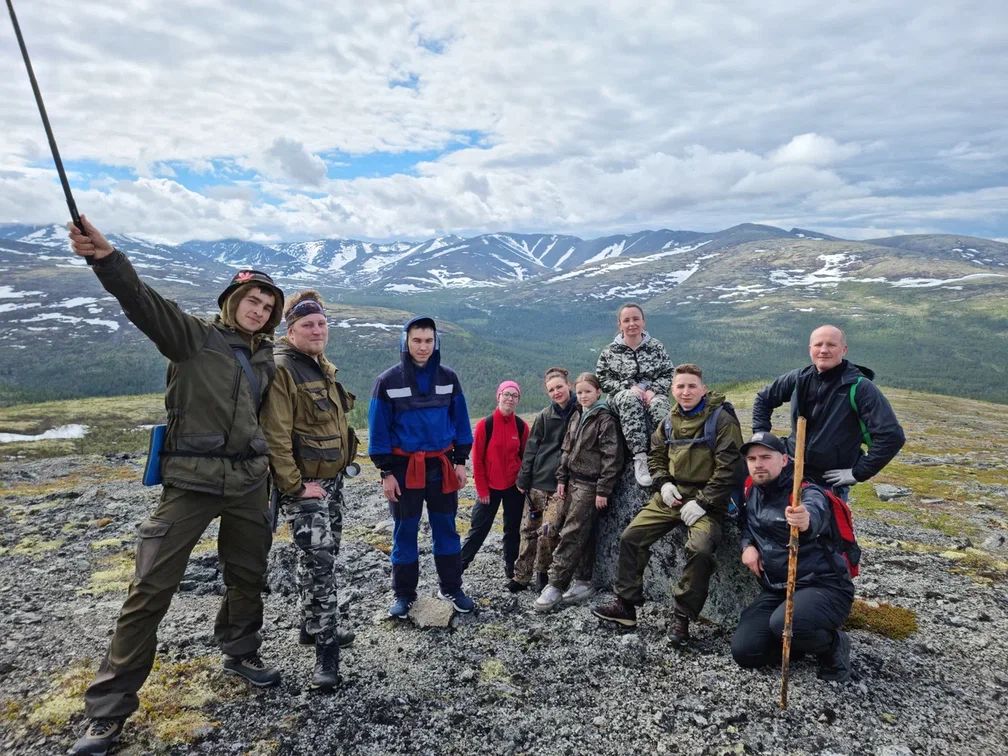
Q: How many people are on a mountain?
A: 10